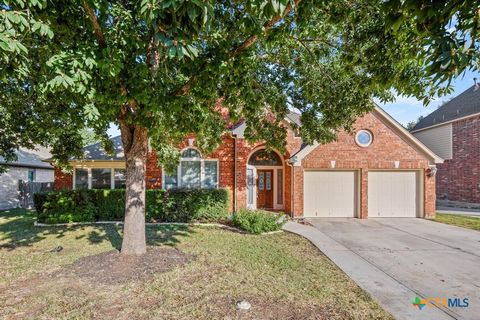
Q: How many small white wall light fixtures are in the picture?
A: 2